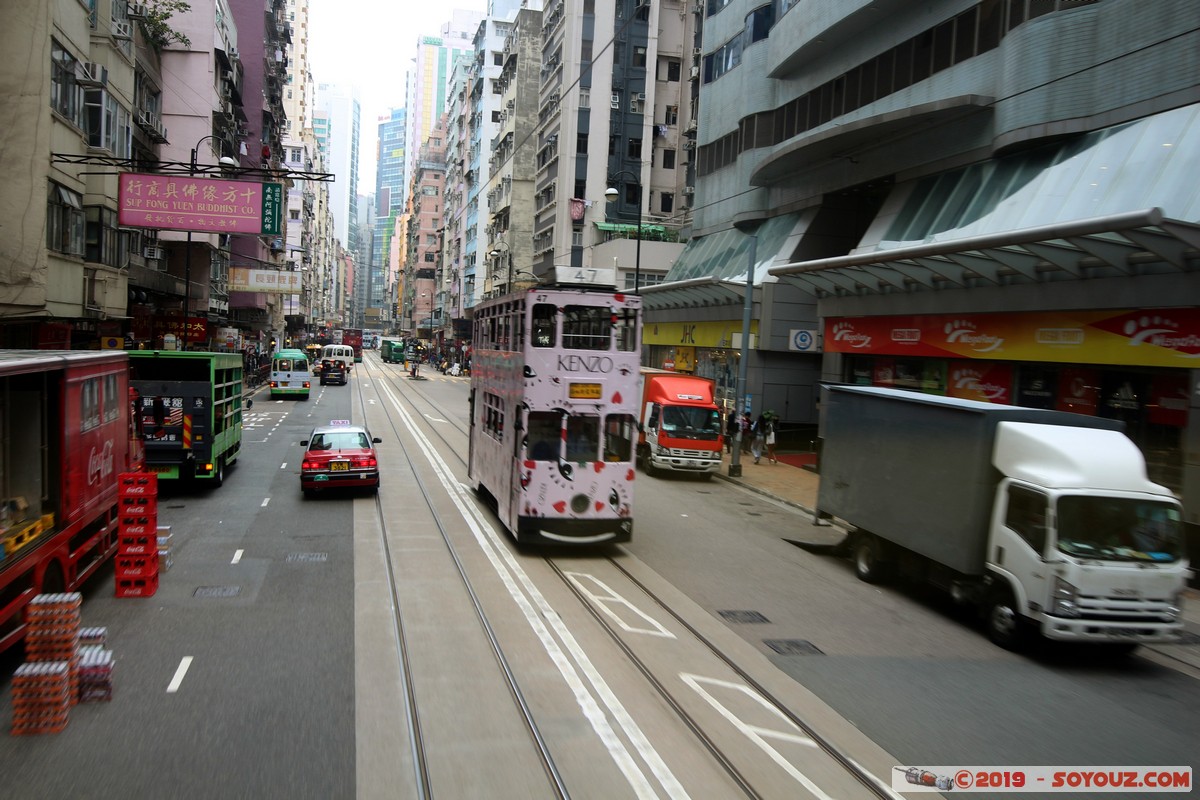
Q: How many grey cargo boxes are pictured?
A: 1